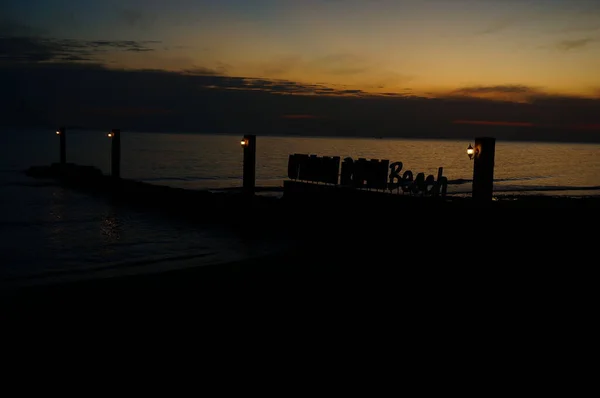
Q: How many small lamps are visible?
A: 4